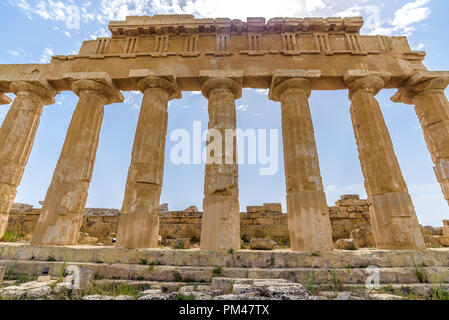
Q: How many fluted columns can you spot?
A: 7